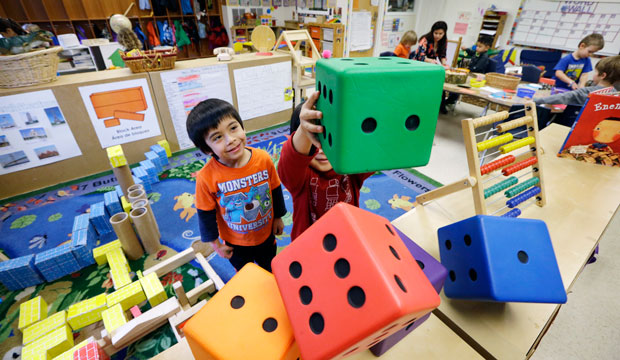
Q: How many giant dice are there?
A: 5